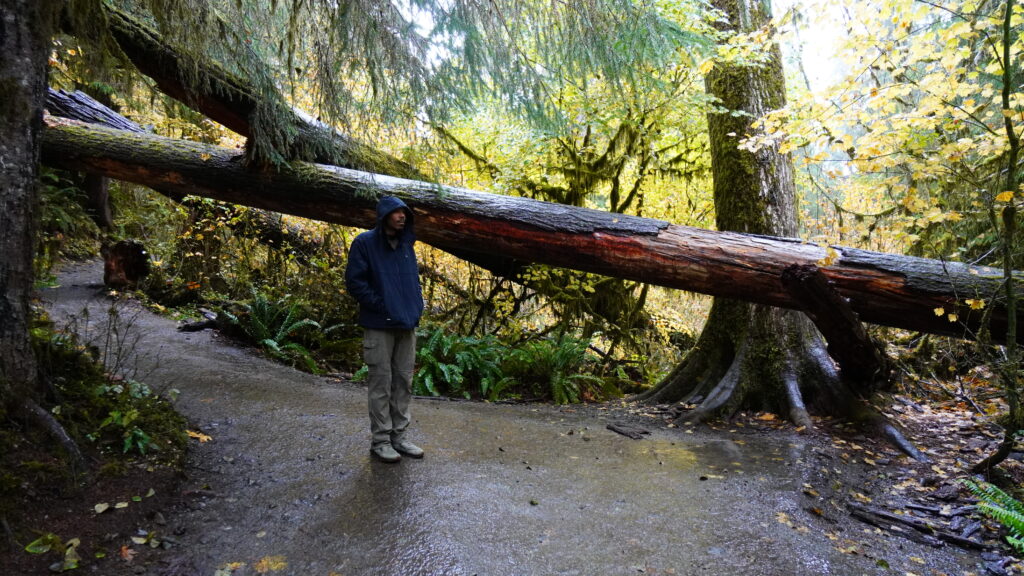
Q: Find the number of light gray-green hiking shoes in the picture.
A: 2